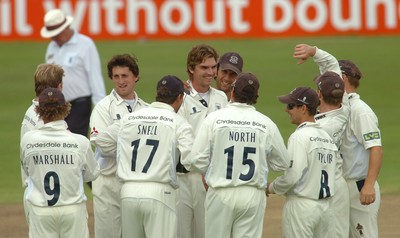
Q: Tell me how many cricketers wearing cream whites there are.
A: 10